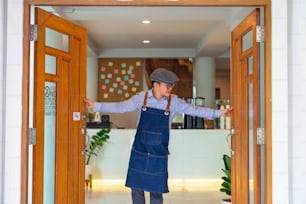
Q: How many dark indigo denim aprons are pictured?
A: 1